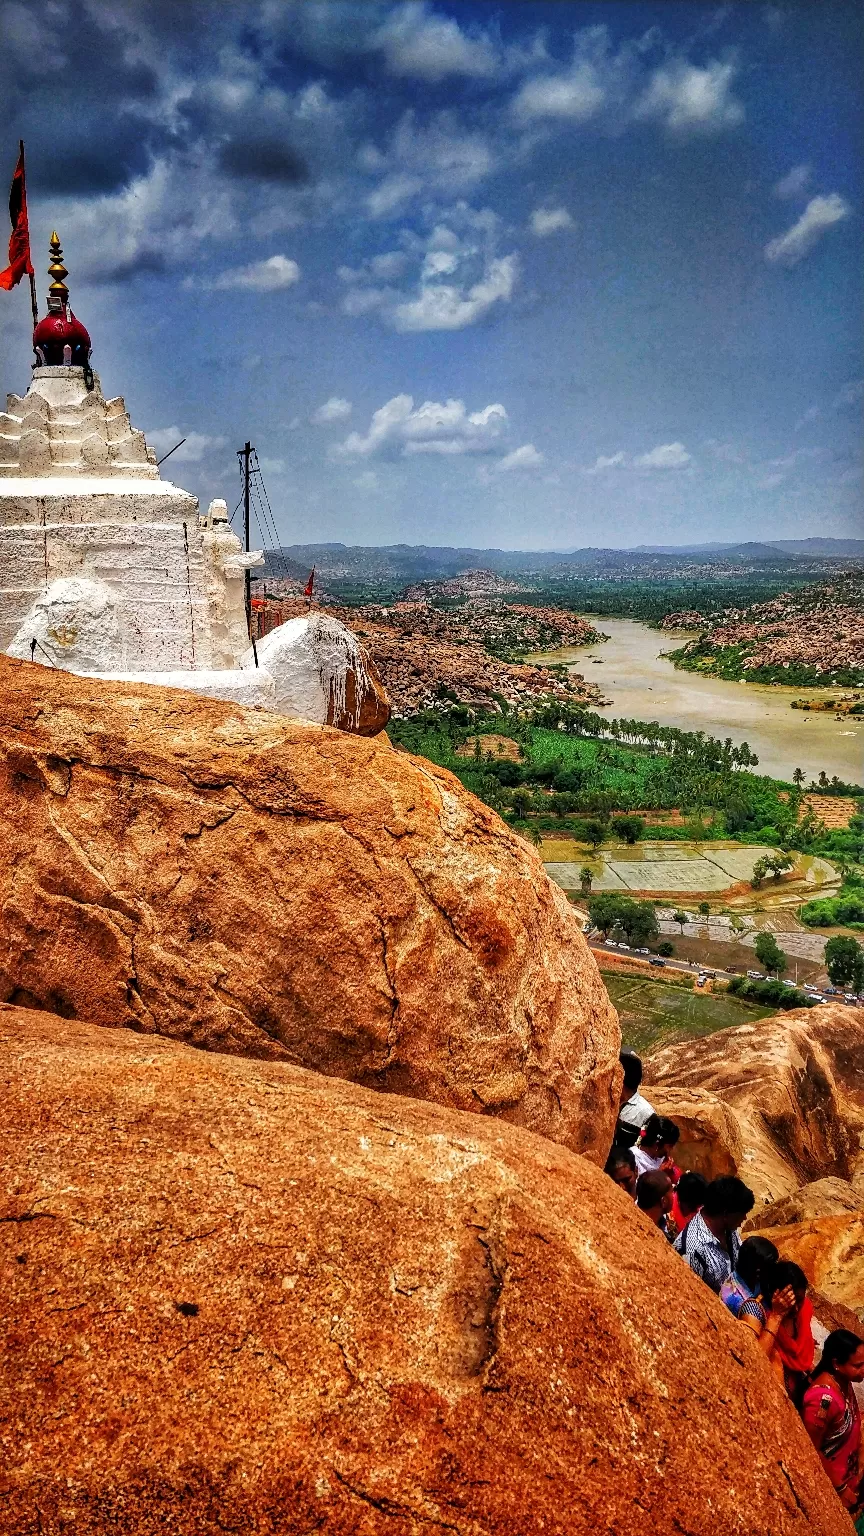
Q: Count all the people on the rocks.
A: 9